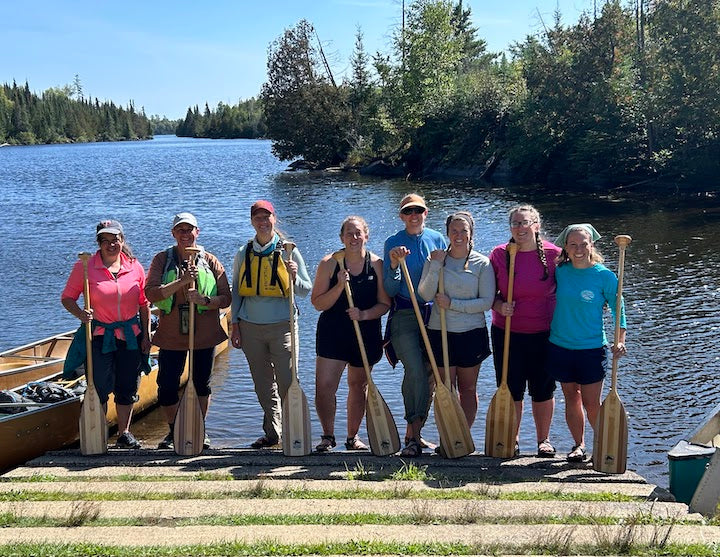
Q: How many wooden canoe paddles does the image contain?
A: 8